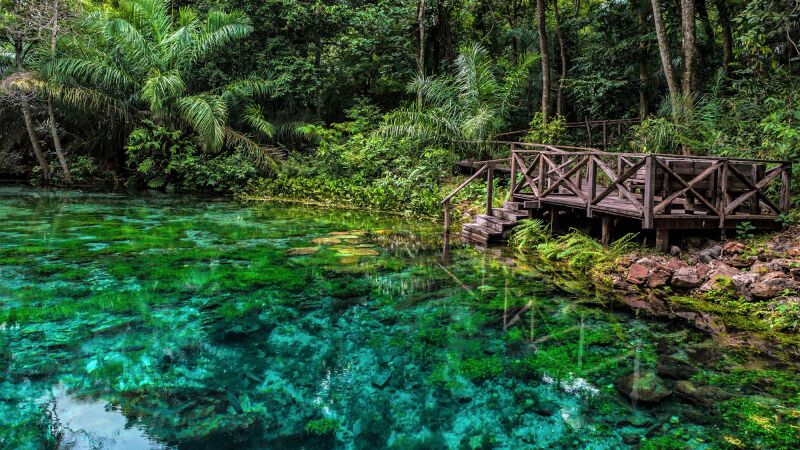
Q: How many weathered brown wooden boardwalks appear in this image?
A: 1